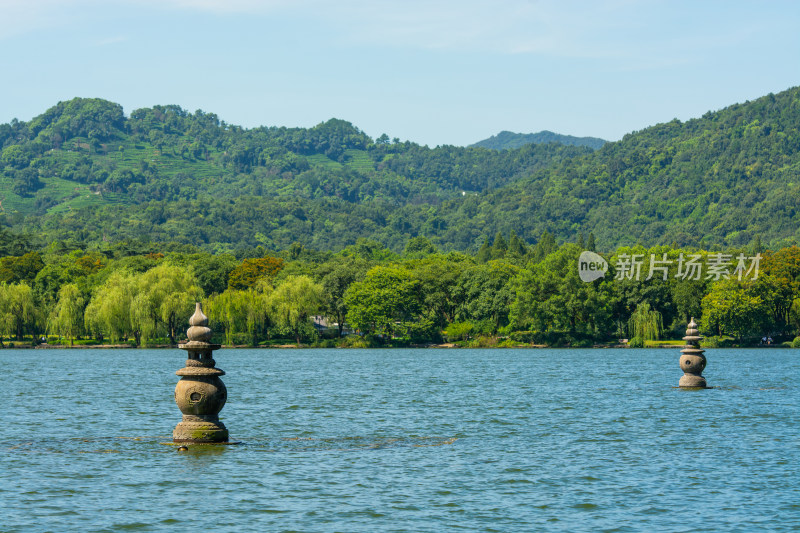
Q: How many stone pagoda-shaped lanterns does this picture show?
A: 2